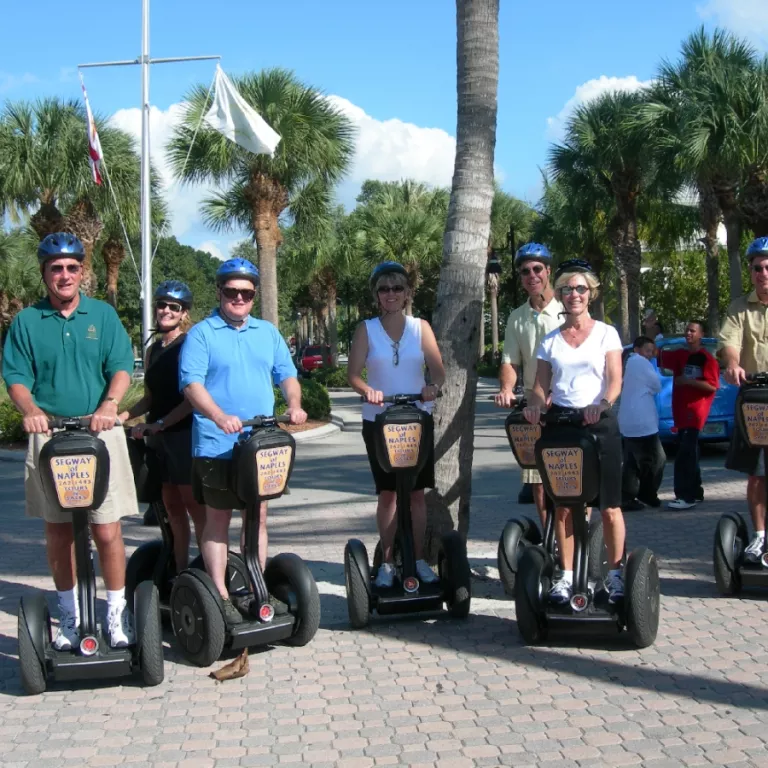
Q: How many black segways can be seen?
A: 7